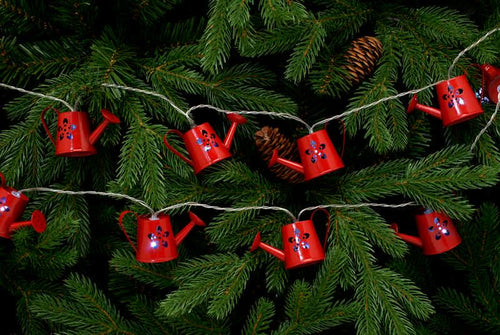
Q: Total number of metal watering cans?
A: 9